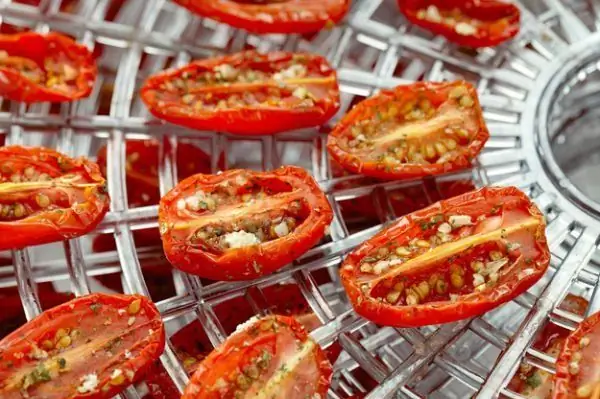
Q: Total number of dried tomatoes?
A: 11